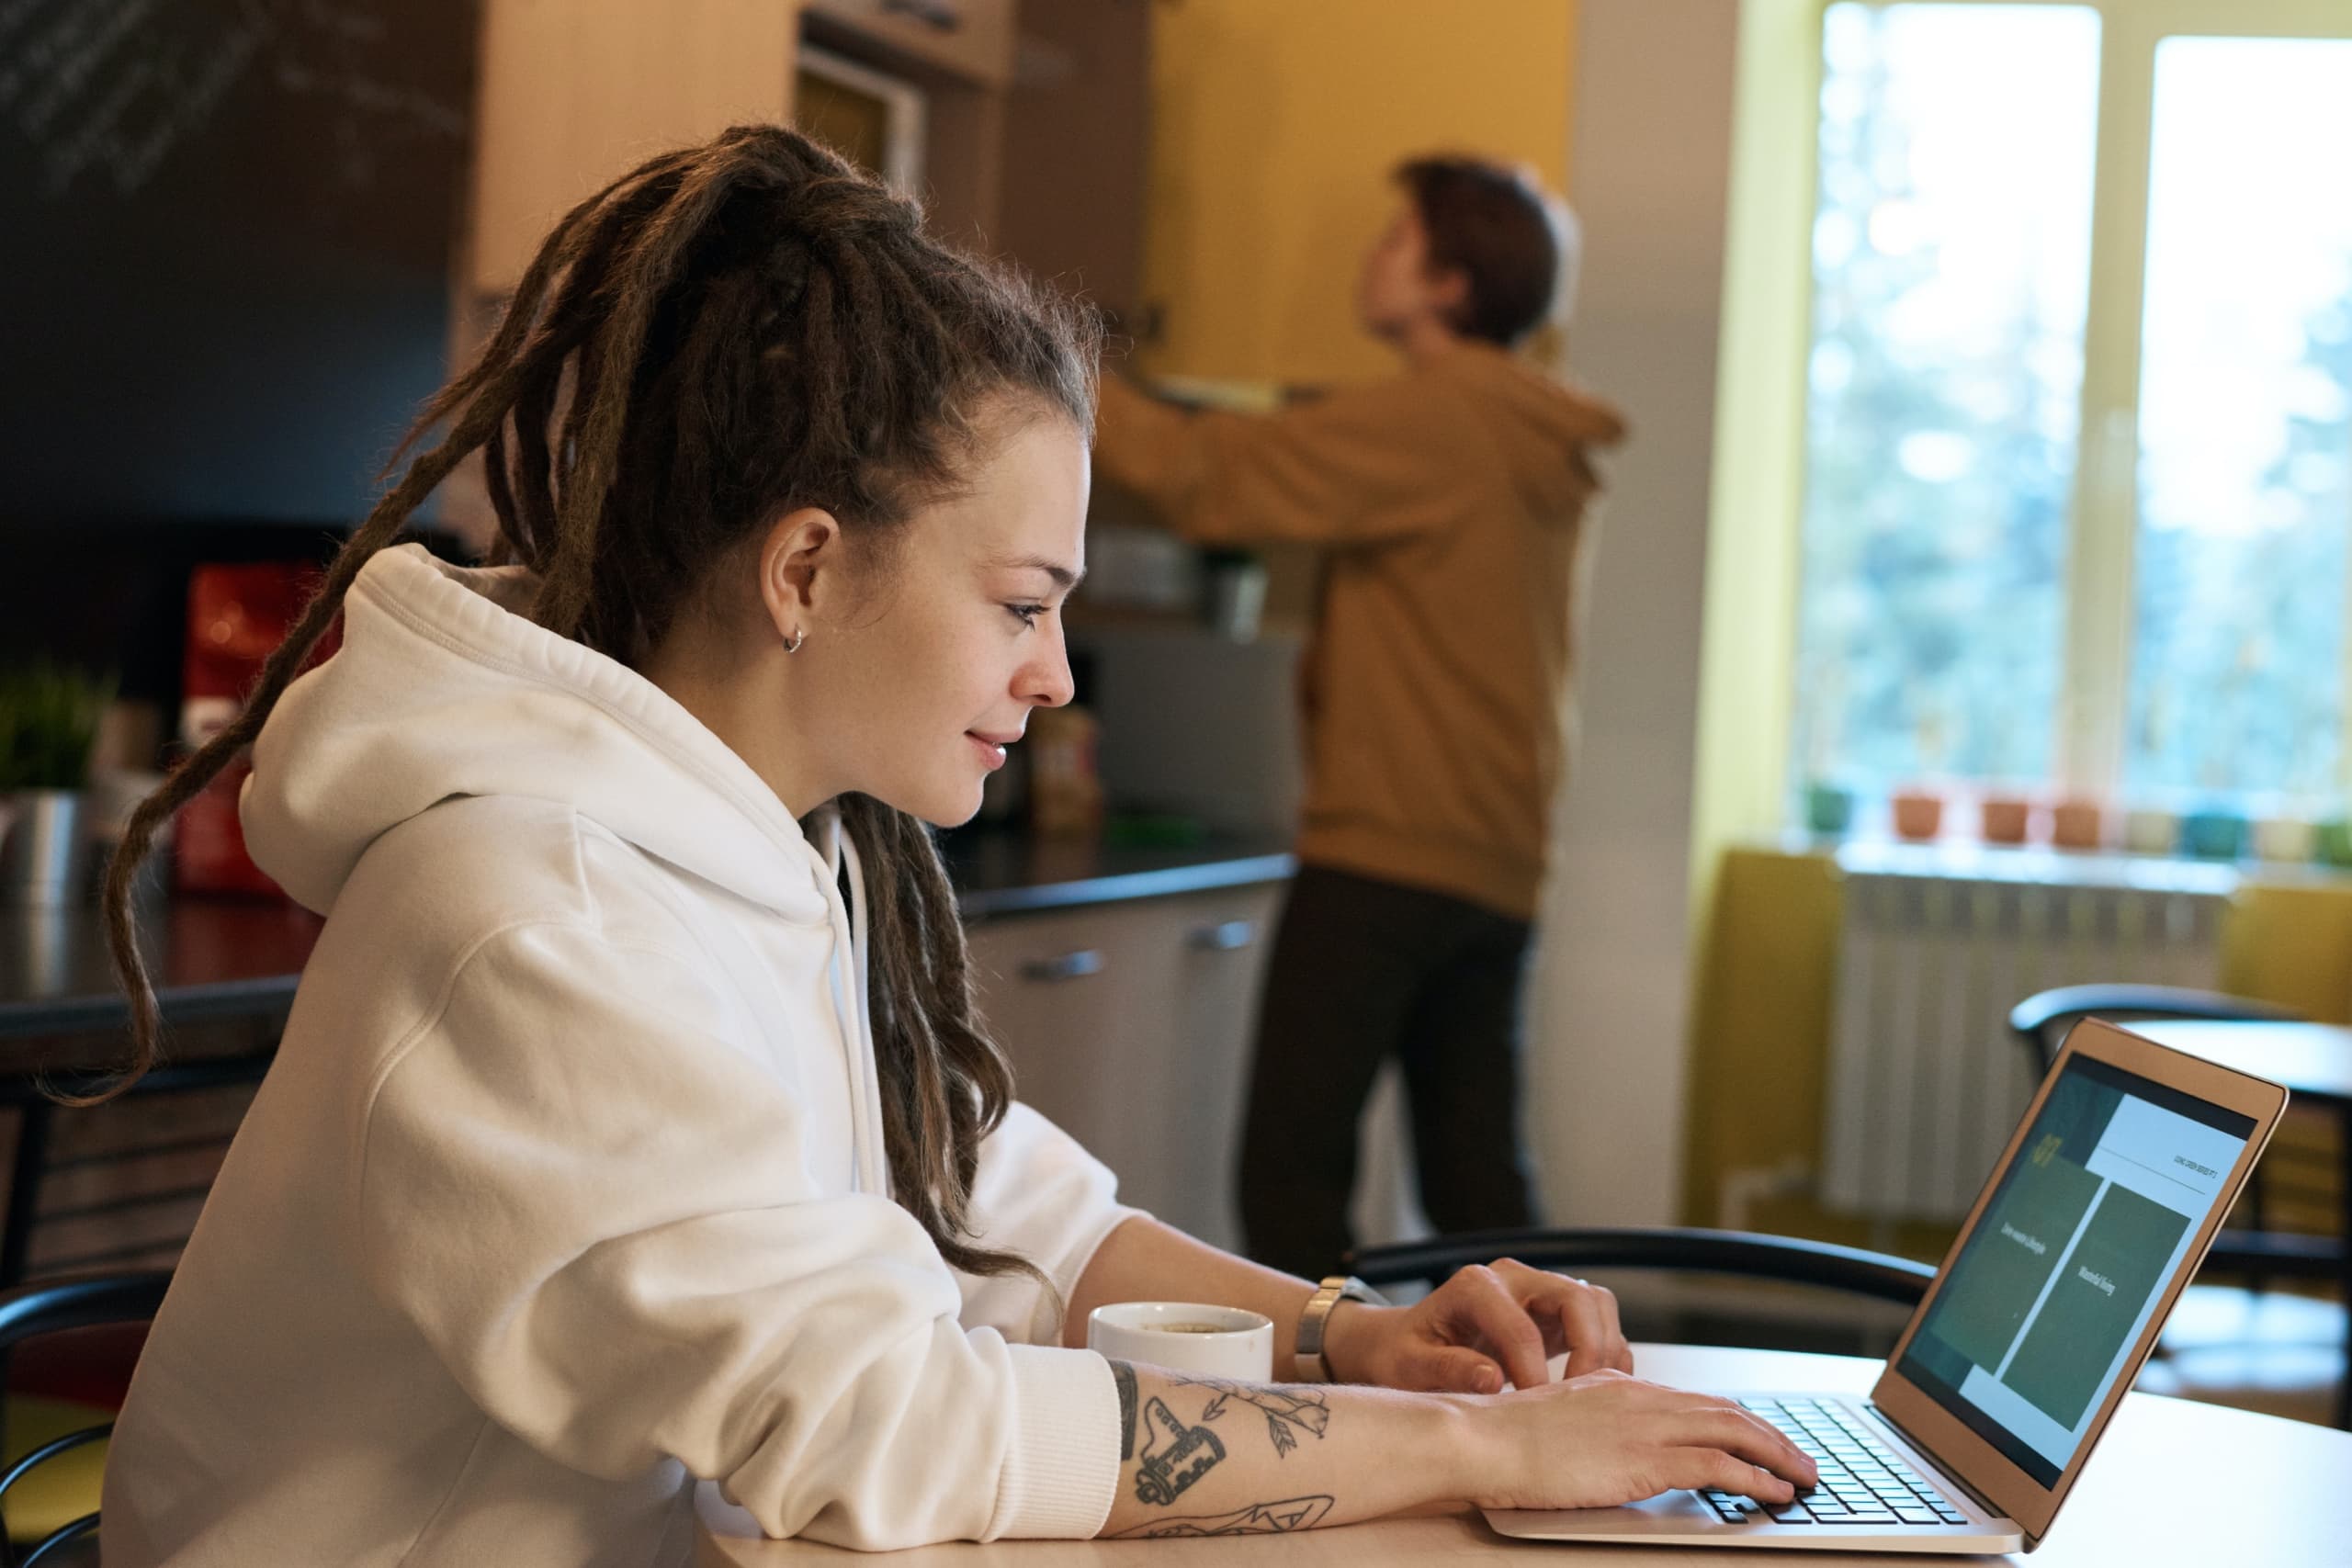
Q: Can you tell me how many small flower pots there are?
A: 8